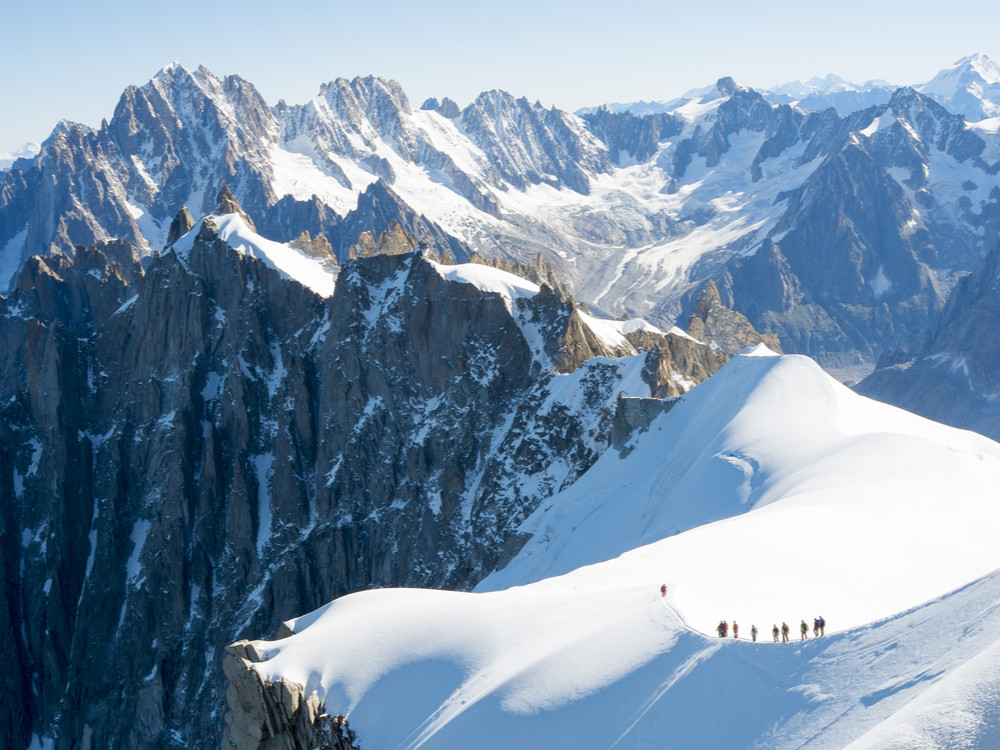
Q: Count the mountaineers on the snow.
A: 10